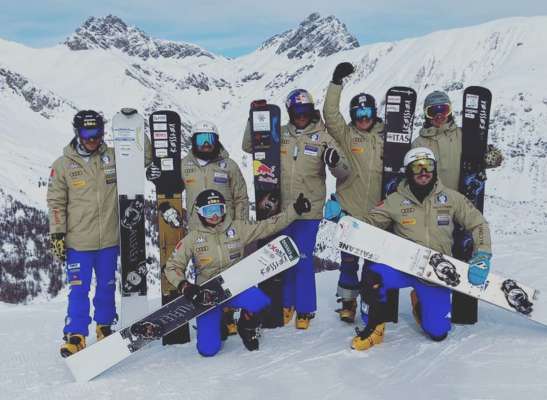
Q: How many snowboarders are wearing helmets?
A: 7